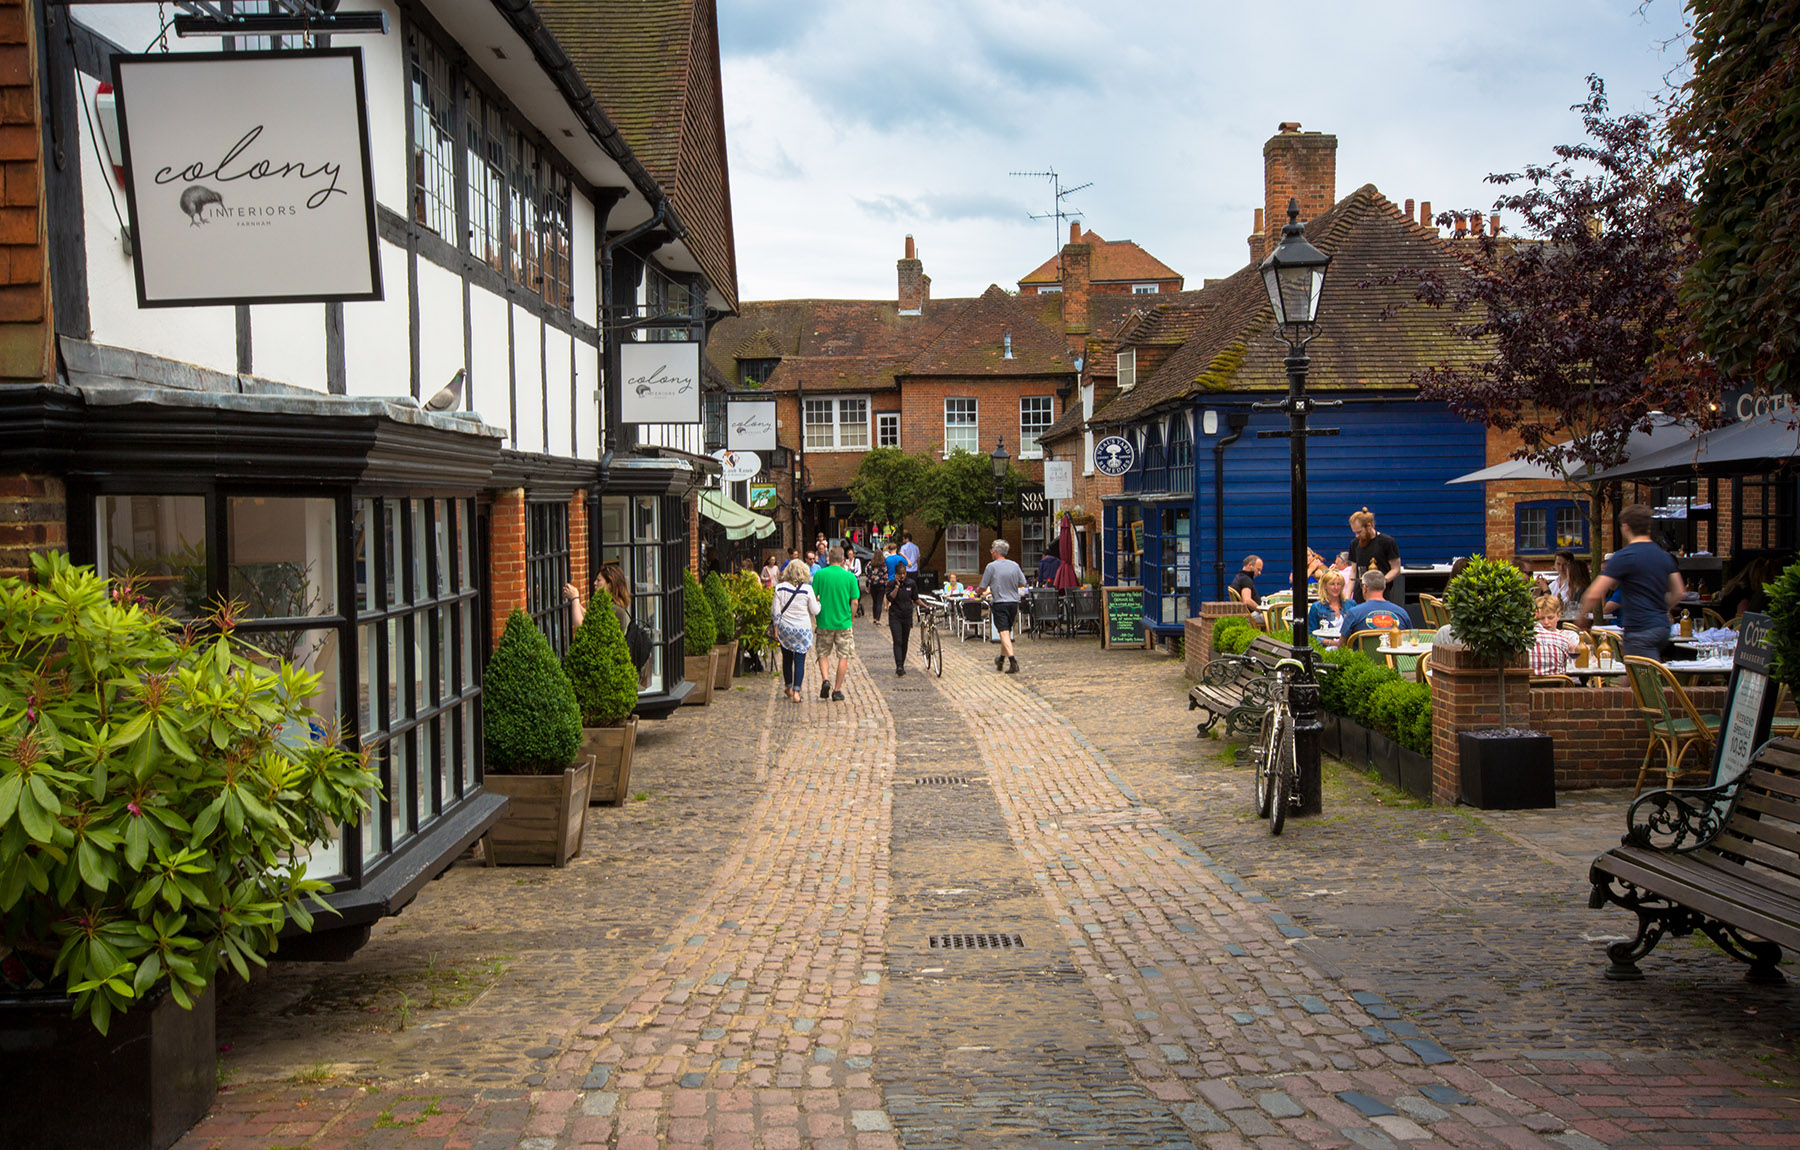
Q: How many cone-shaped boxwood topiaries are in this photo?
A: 4